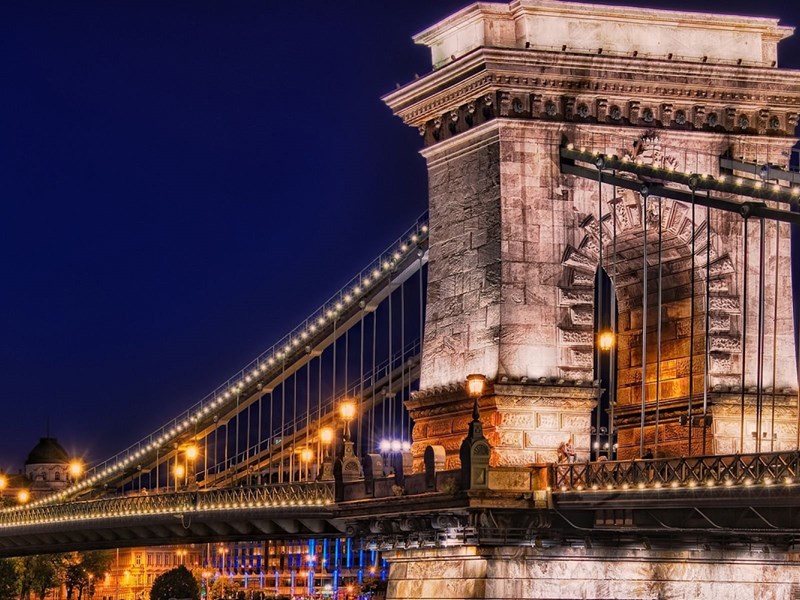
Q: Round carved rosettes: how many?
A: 9